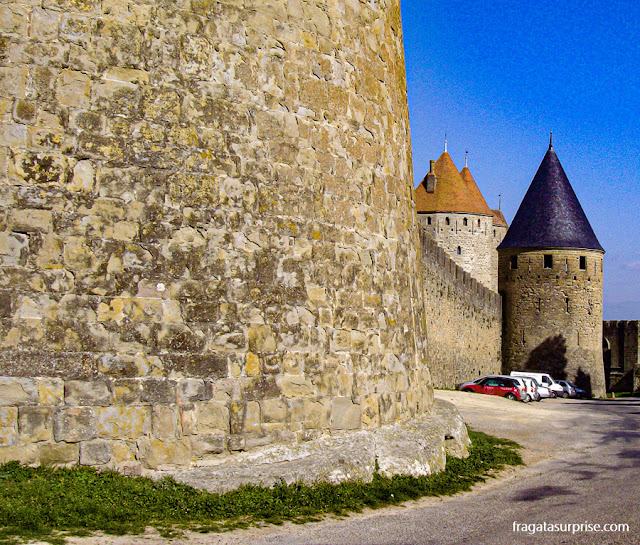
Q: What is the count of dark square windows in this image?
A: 3